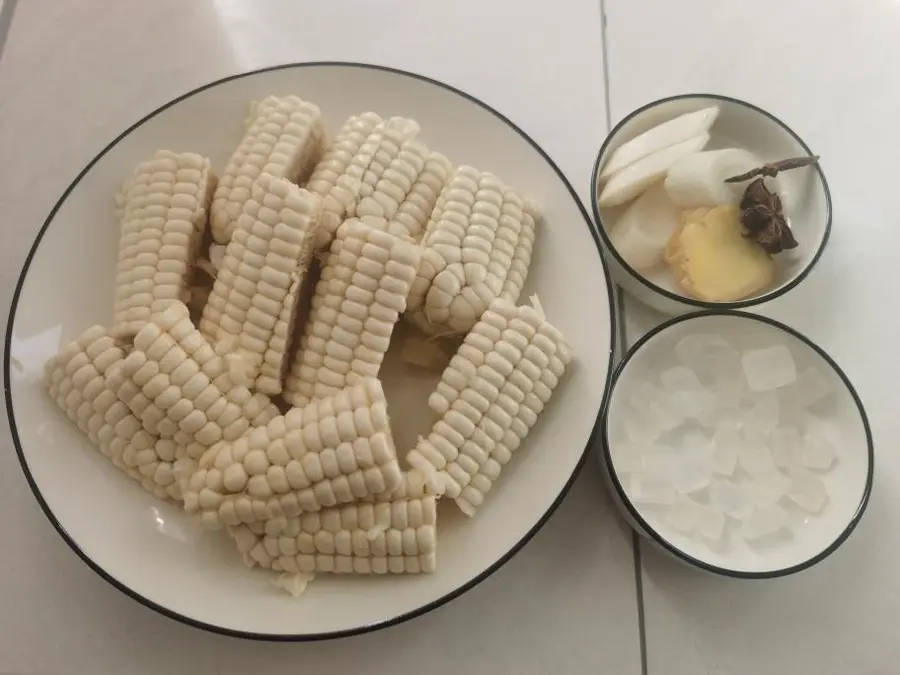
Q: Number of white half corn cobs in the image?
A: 11